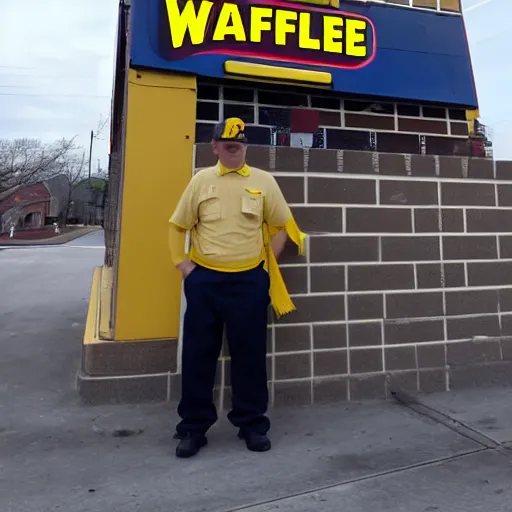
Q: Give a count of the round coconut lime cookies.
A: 0